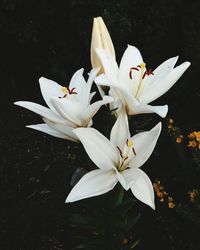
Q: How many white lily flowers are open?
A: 3